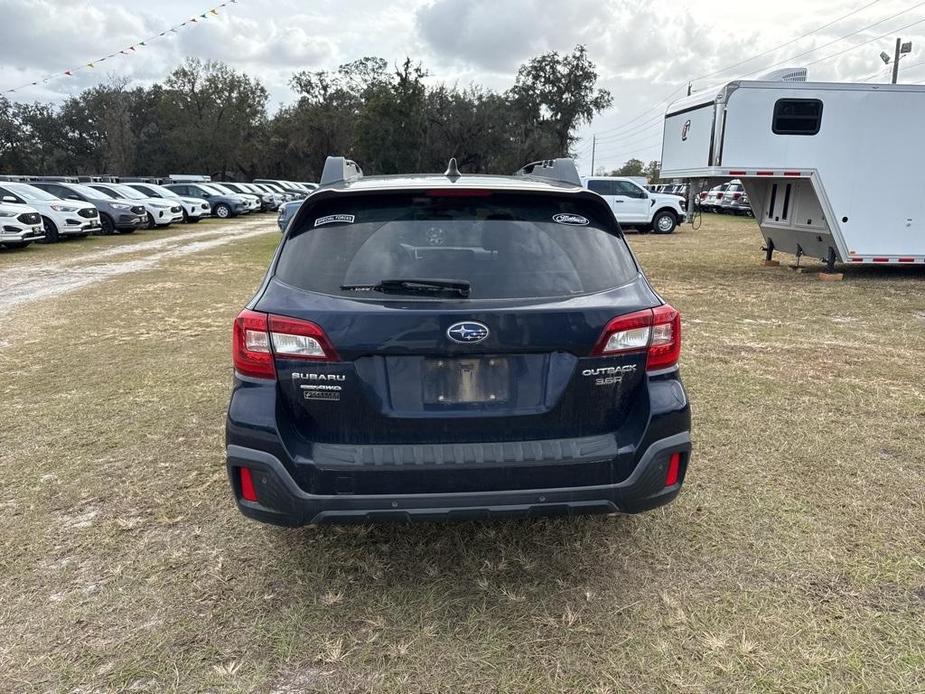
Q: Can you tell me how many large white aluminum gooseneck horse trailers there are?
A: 1